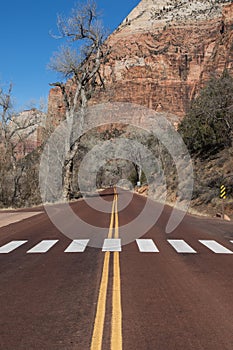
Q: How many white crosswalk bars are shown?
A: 7